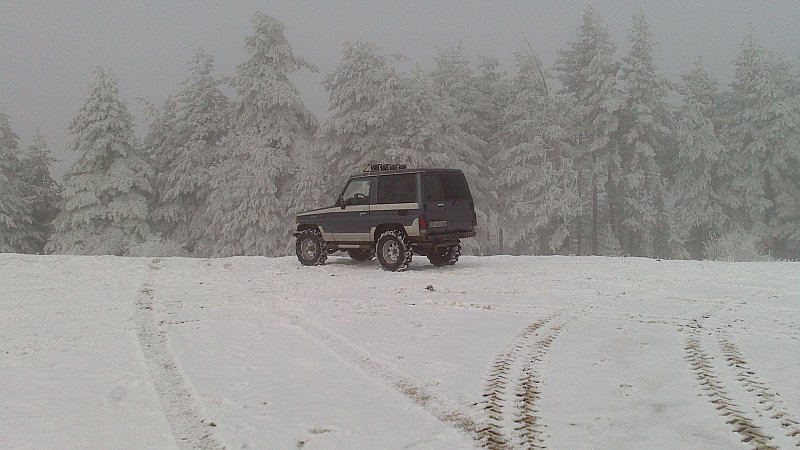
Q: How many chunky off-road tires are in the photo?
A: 4